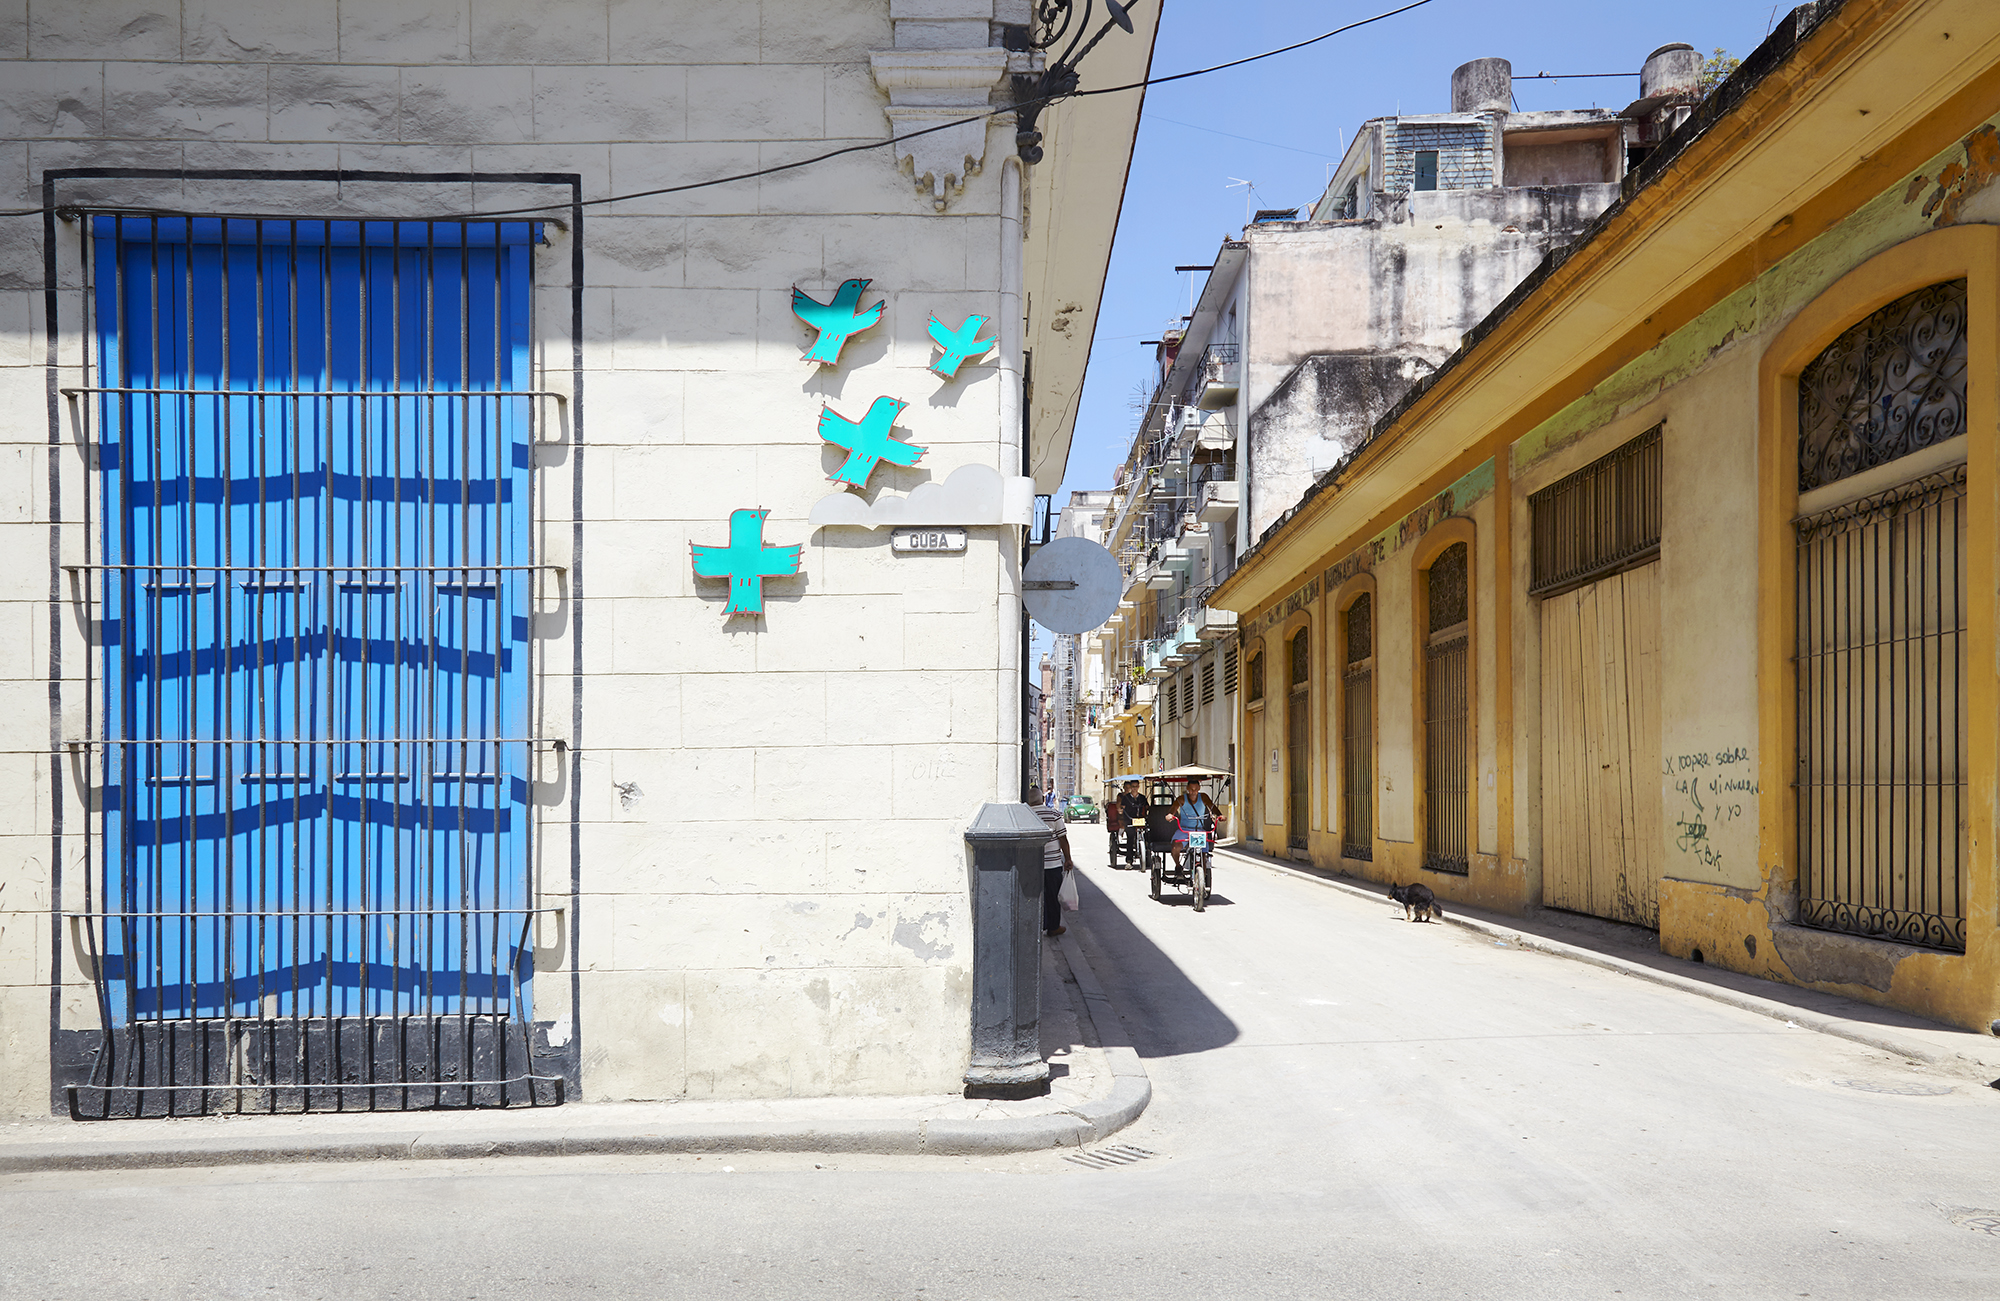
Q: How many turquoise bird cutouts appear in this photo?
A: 4